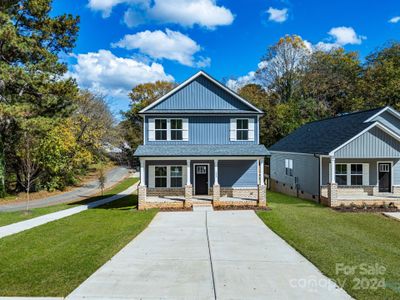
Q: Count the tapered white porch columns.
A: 5